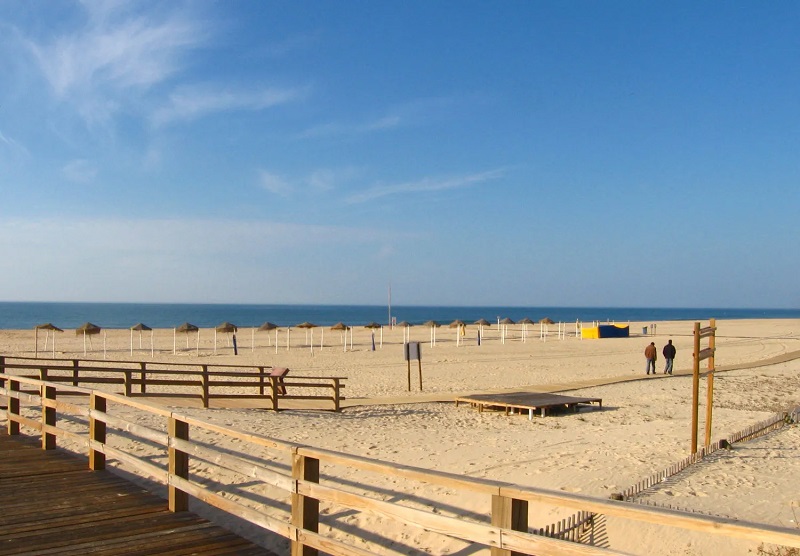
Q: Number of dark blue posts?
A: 3